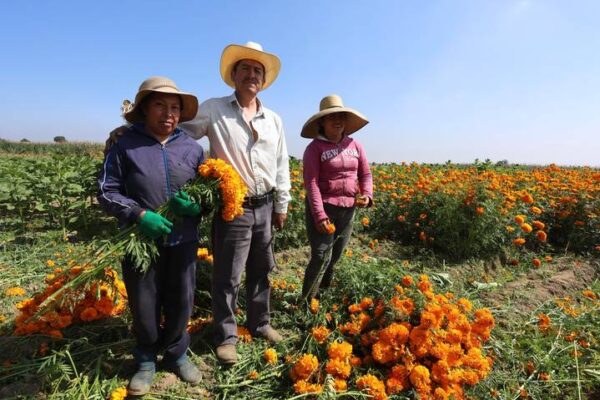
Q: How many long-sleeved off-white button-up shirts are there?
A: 1